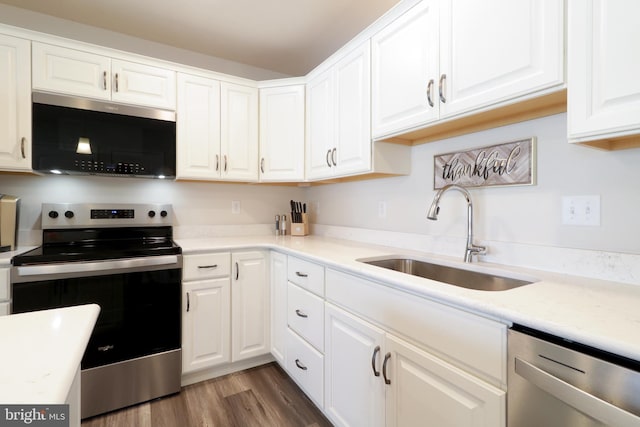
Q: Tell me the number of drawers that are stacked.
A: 3